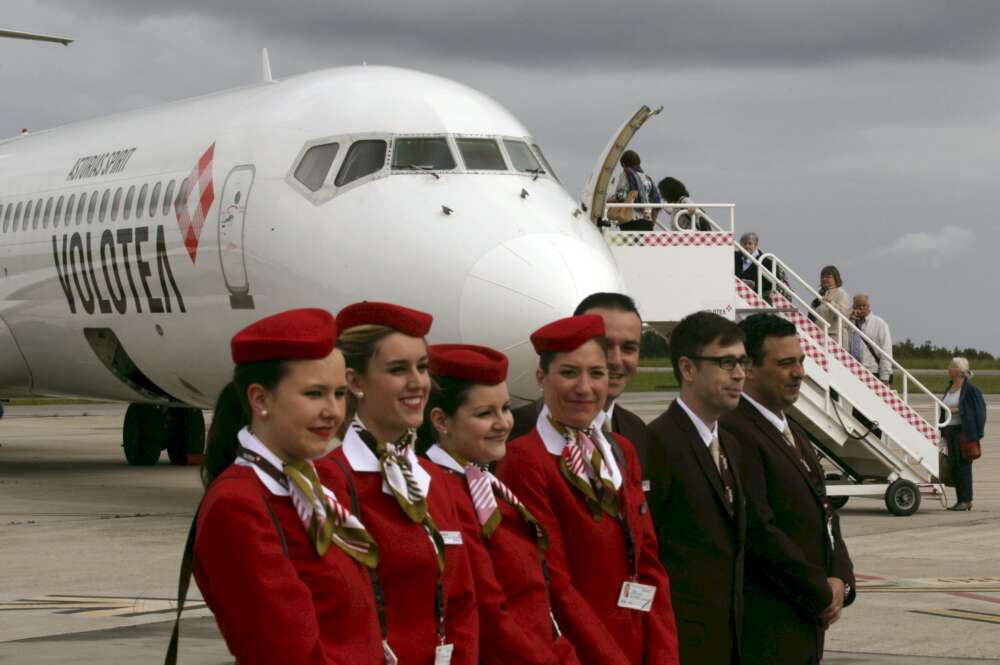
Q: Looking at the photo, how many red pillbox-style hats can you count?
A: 4